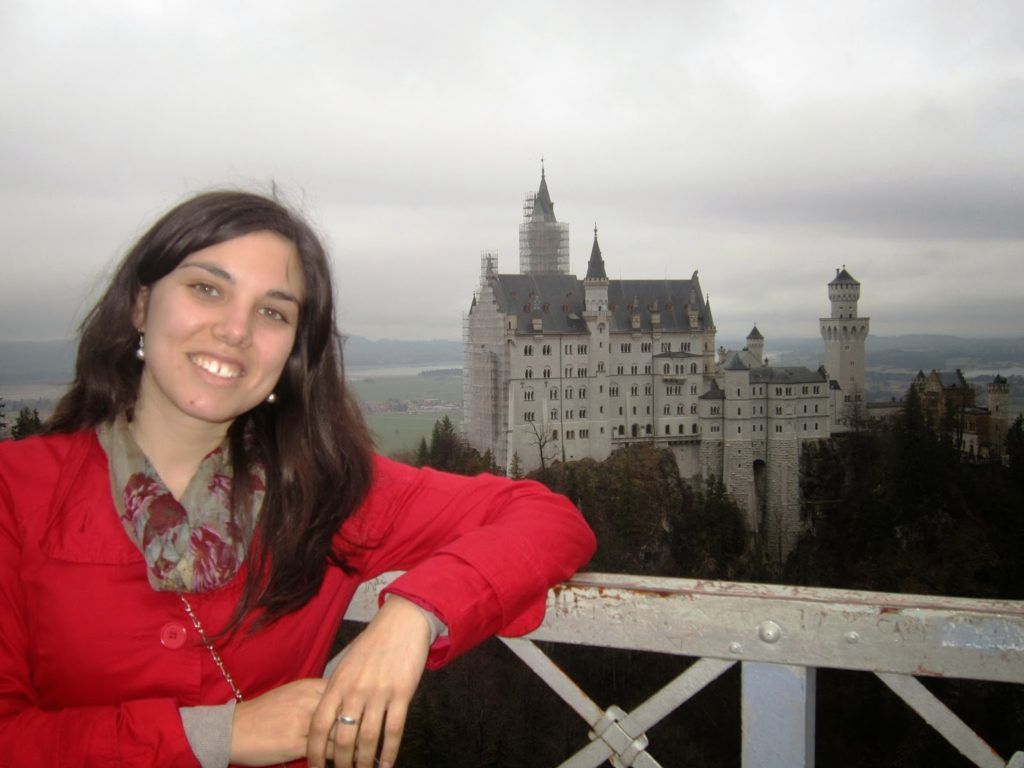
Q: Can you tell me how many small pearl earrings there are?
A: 2